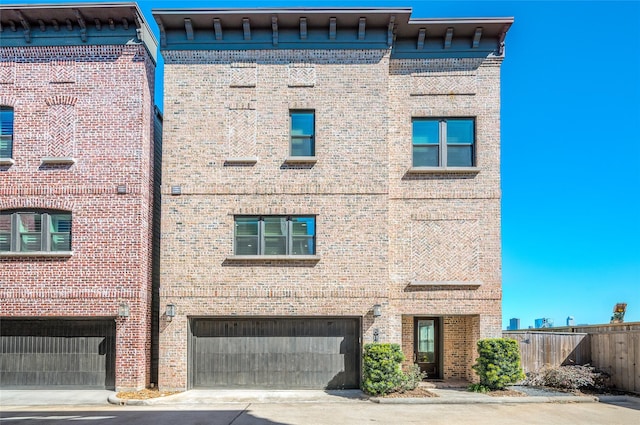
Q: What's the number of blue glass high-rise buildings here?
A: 3